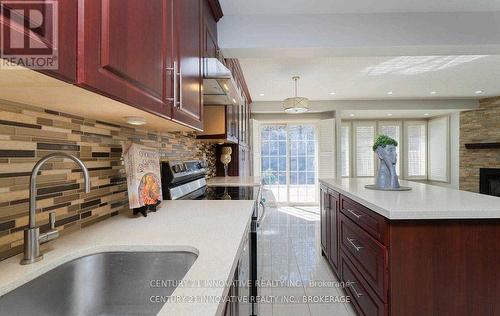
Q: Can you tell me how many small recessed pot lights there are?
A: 8